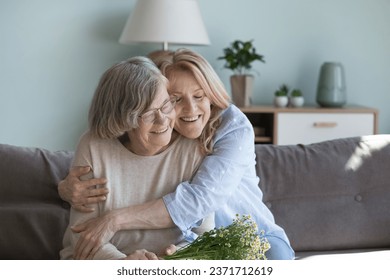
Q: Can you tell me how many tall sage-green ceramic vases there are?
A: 1